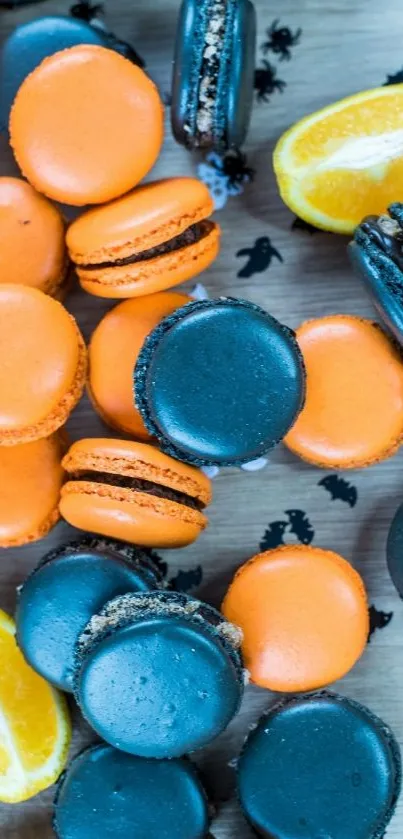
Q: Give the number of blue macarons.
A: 9